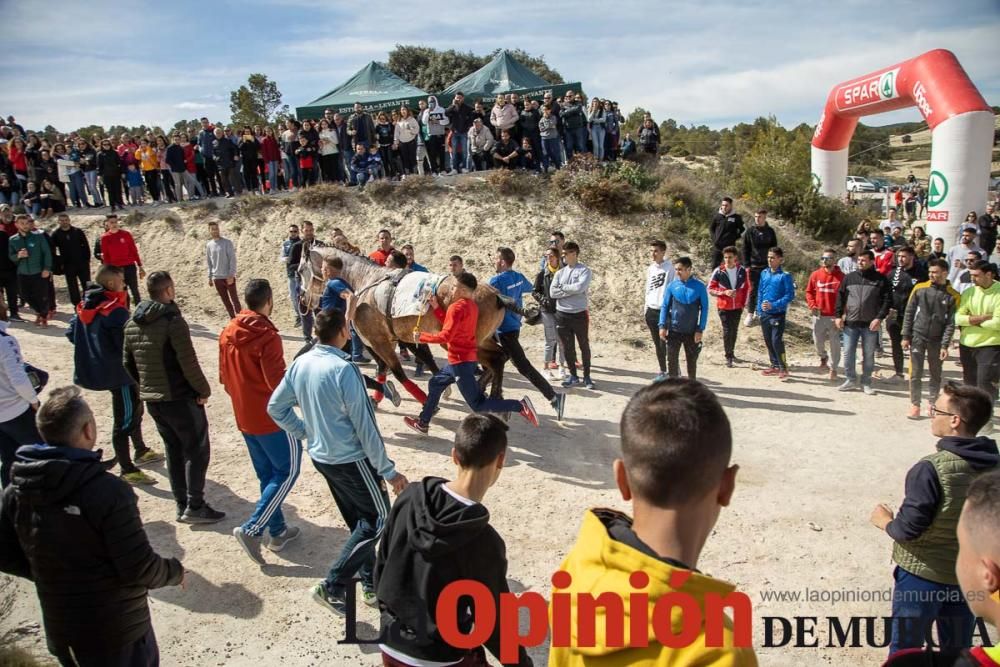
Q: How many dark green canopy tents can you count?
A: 2